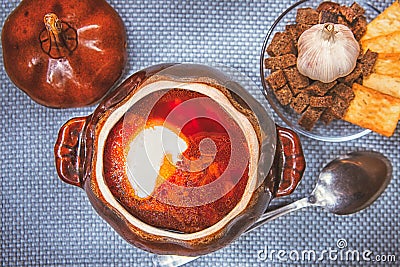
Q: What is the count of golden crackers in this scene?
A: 5